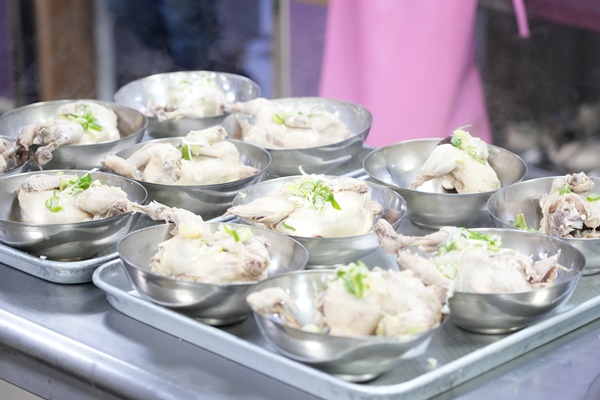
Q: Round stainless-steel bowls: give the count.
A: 12